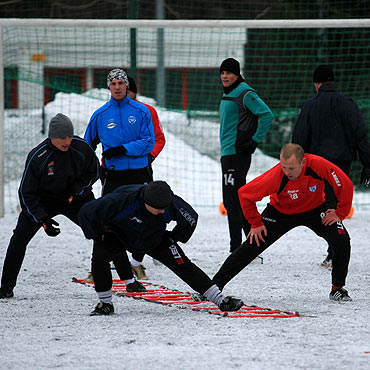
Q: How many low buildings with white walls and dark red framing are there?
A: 1